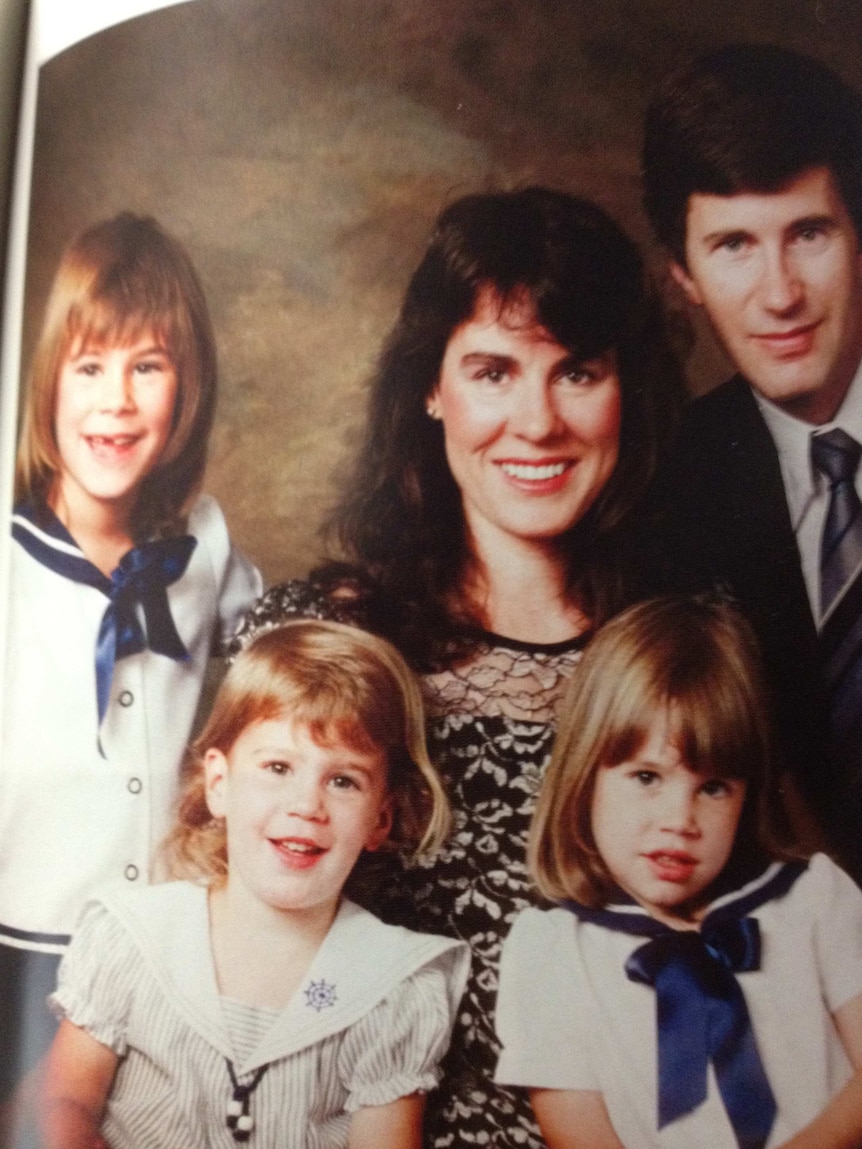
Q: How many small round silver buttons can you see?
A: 3